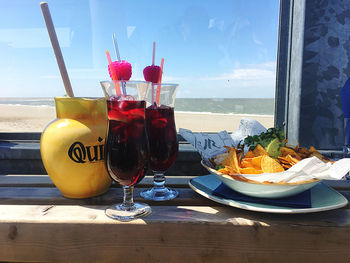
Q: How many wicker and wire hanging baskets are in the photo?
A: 0